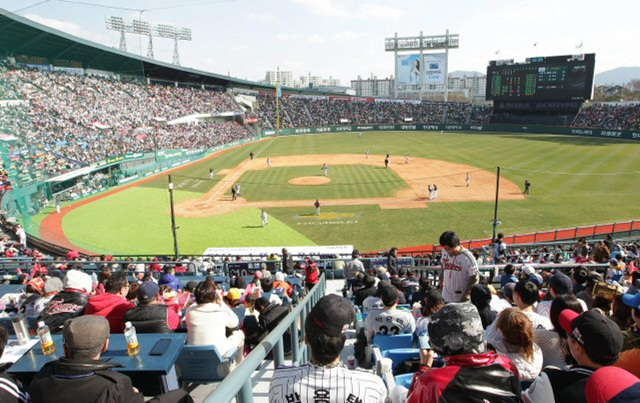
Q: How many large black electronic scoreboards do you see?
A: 1